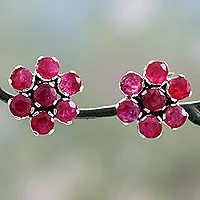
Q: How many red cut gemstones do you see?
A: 14